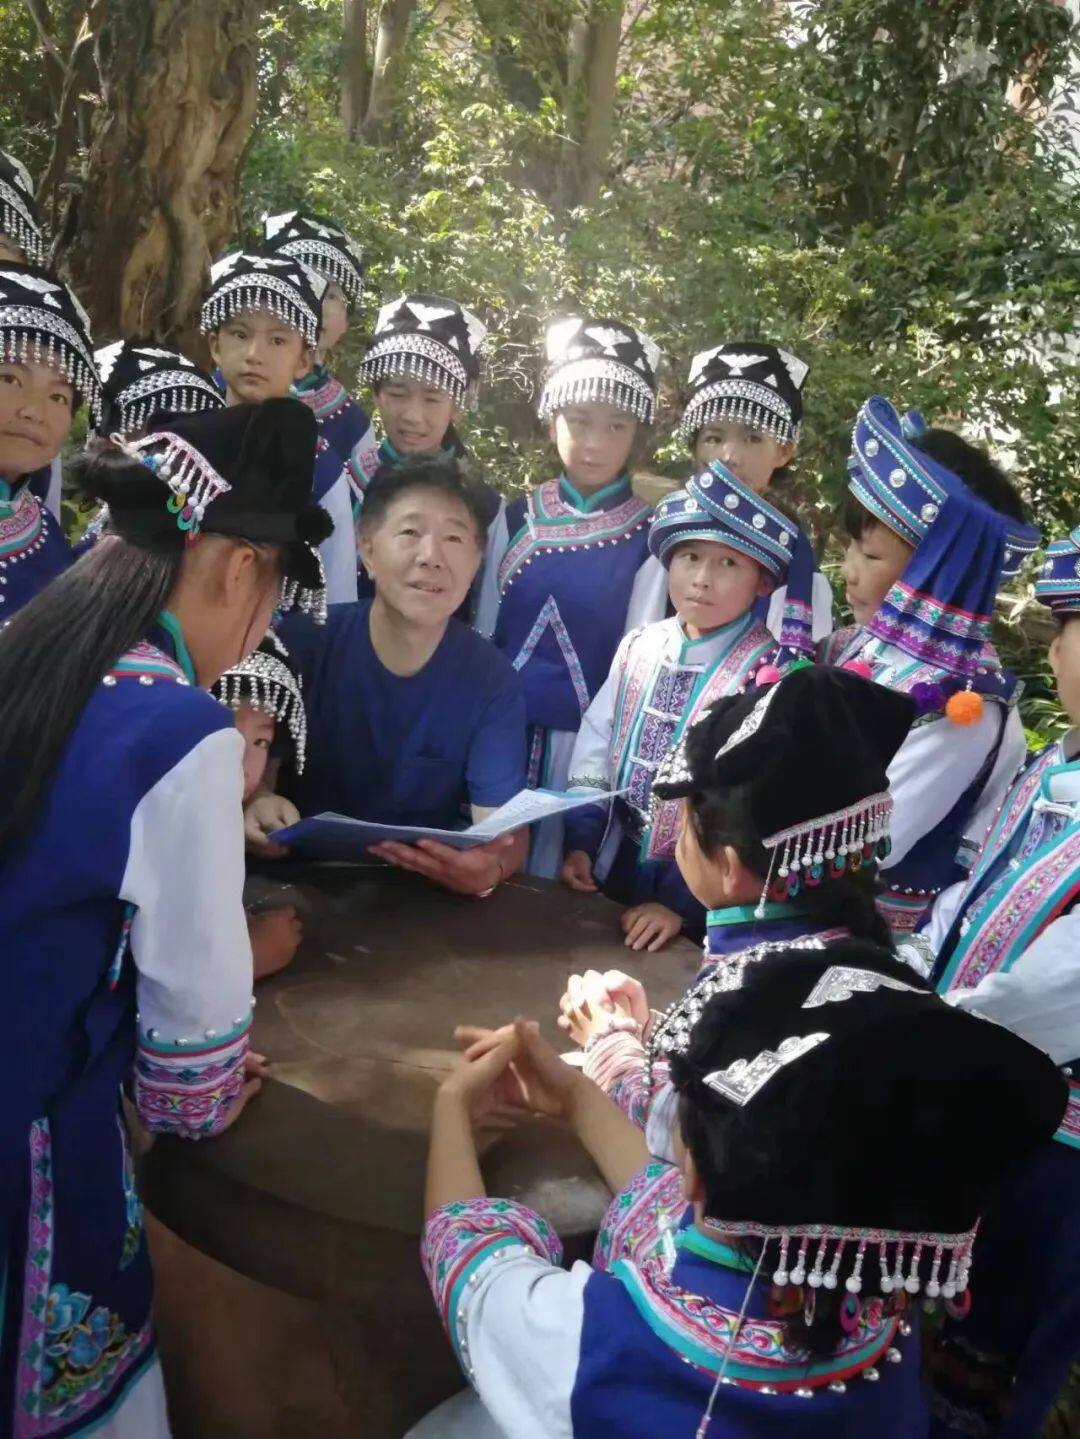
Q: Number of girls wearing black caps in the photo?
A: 12